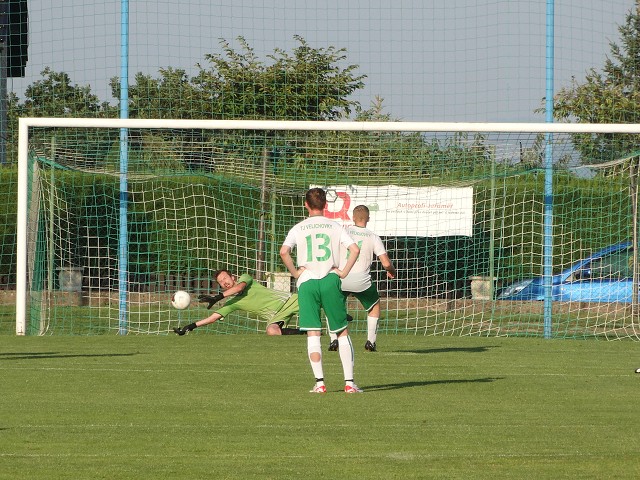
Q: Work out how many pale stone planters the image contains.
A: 3